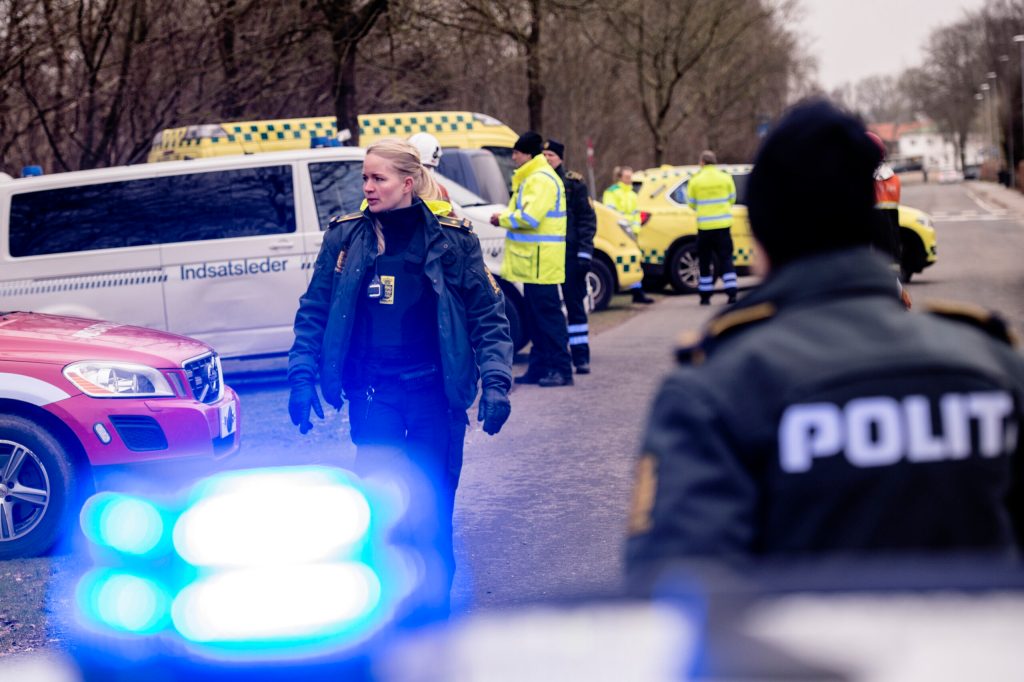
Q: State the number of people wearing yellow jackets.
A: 3